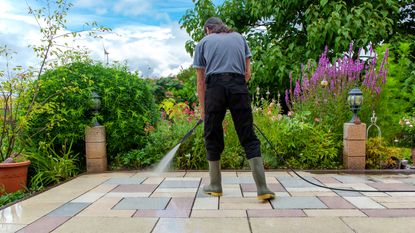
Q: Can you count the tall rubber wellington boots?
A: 2